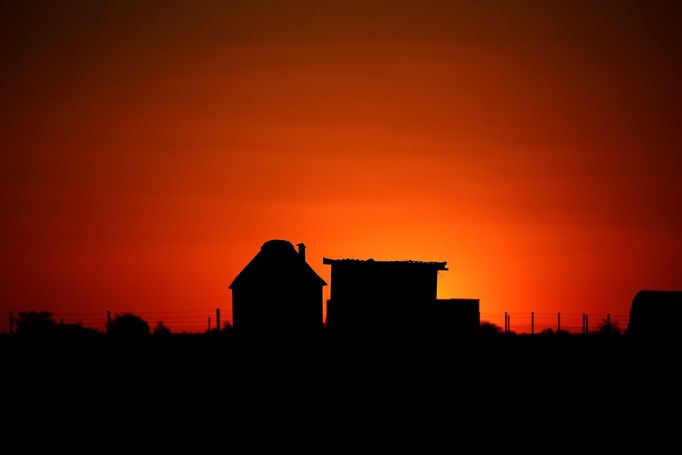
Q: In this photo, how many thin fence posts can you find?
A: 12